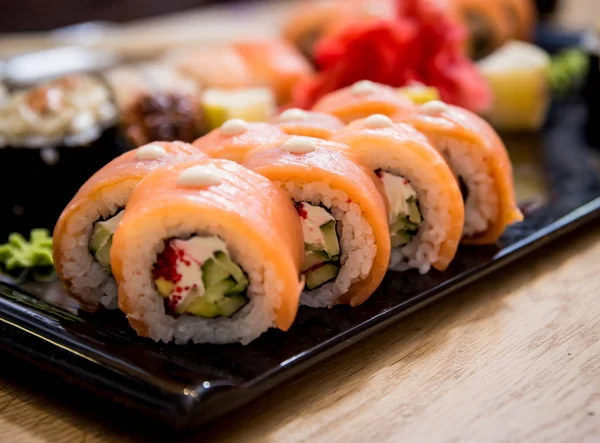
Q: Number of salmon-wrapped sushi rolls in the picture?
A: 8